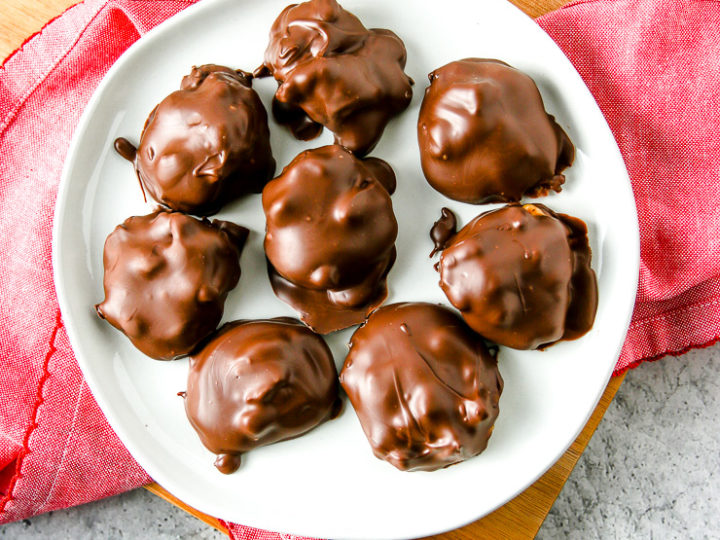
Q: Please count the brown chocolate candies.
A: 8